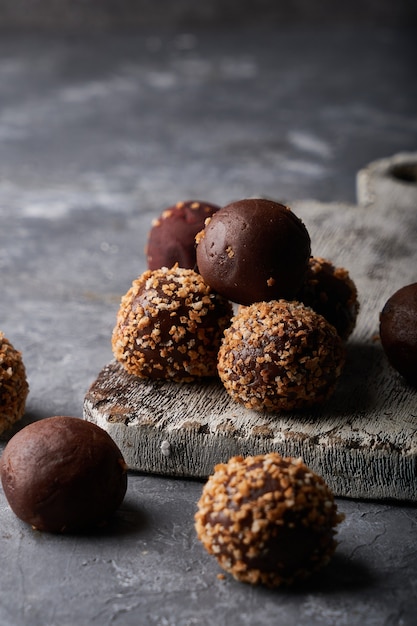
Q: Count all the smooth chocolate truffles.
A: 4